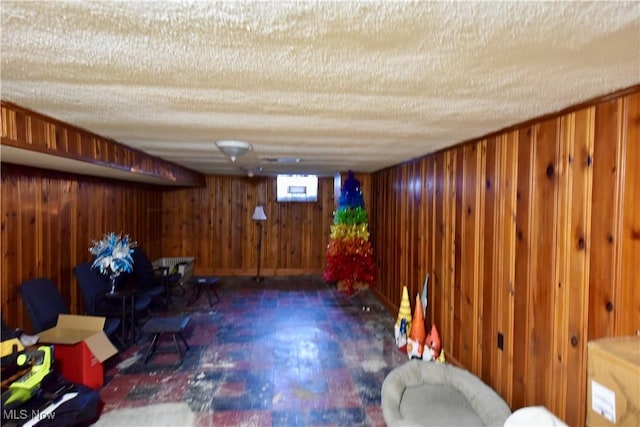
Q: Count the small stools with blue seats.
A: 2